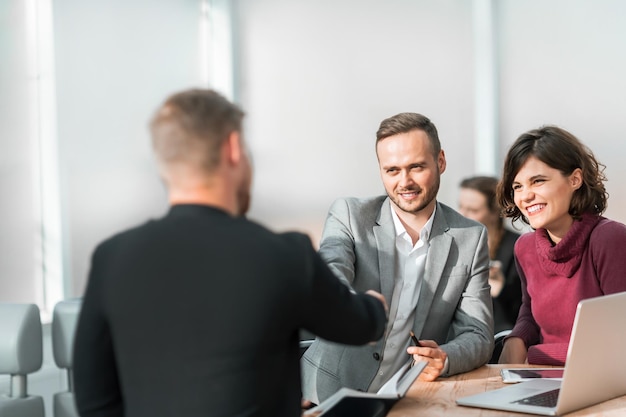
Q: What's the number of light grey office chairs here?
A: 2